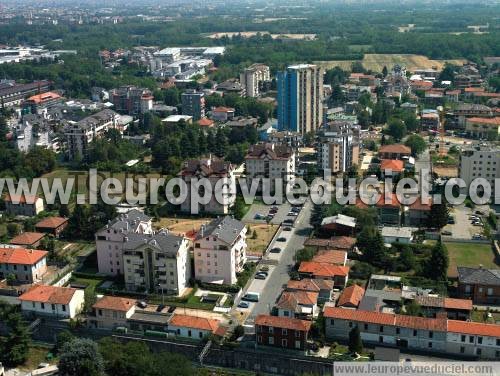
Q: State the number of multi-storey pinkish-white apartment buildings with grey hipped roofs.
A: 3